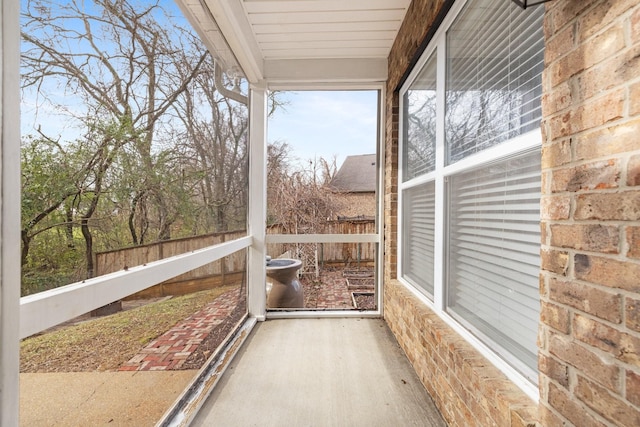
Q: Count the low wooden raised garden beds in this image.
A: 3